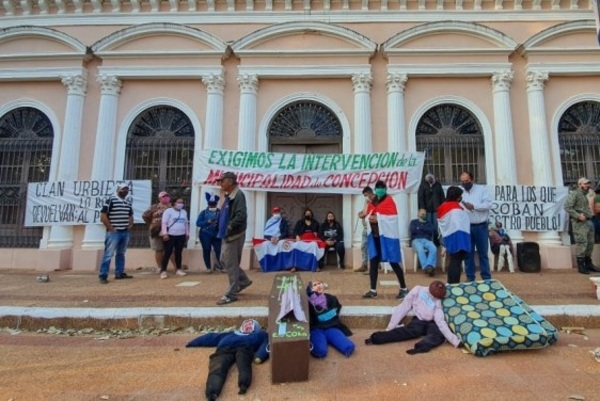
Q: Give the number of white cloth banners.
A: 3